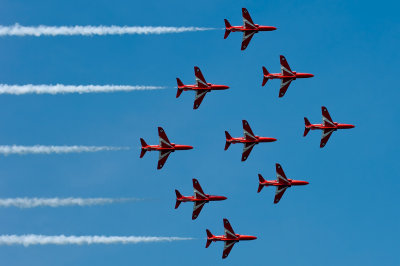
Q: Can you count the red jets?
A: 9